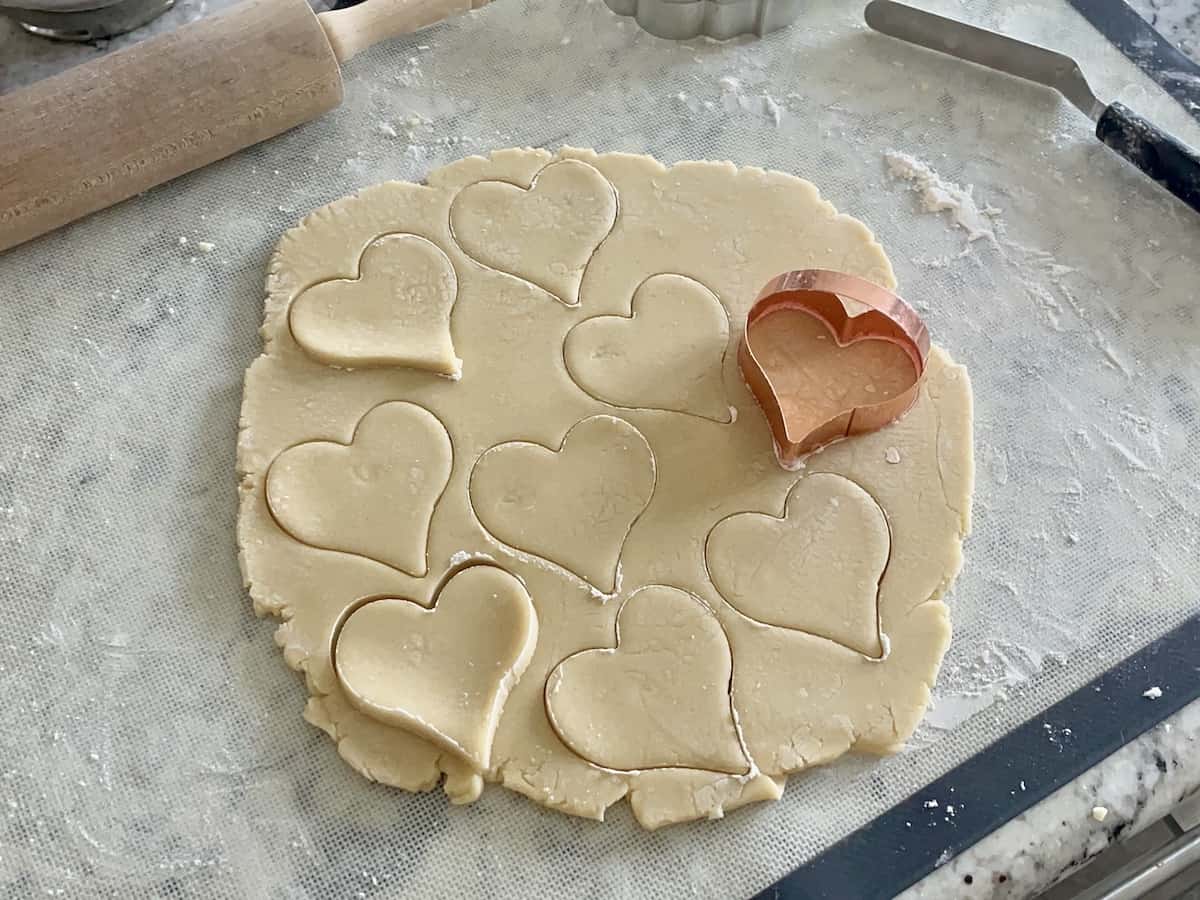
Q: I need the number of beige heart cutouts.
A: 8